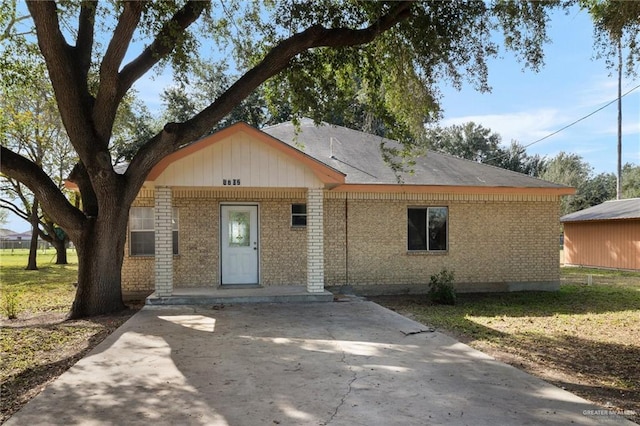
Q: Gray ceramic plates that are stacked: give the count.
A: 0